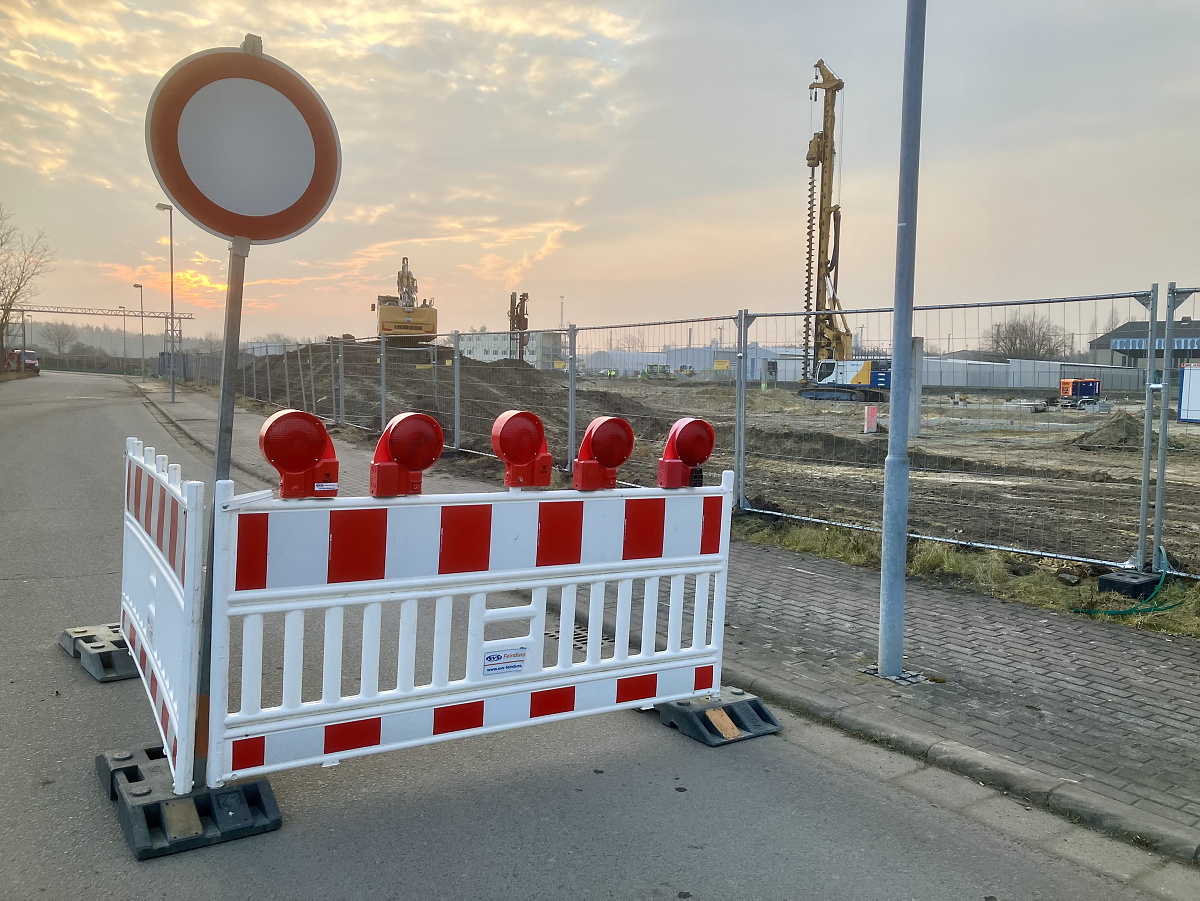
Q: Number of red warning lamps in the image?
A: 5